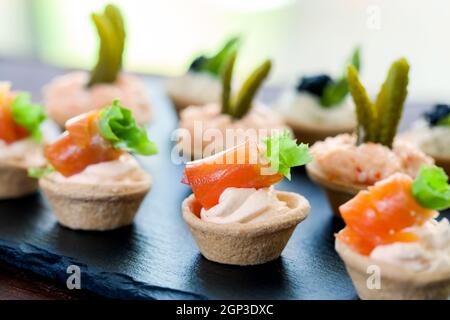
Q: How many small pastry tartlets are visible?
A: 10